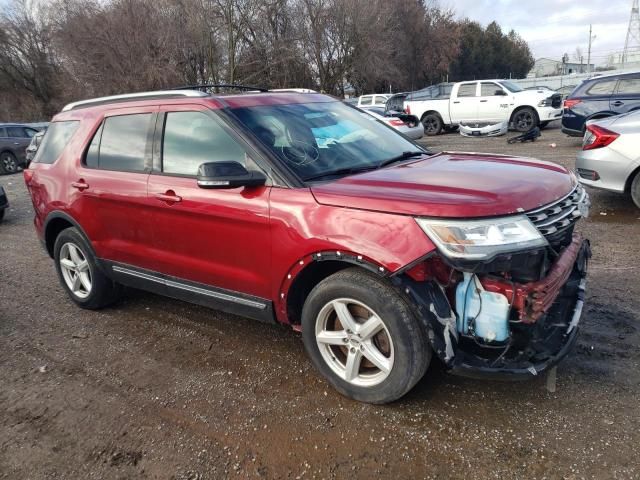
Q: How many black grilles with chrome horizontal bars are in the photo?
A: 1